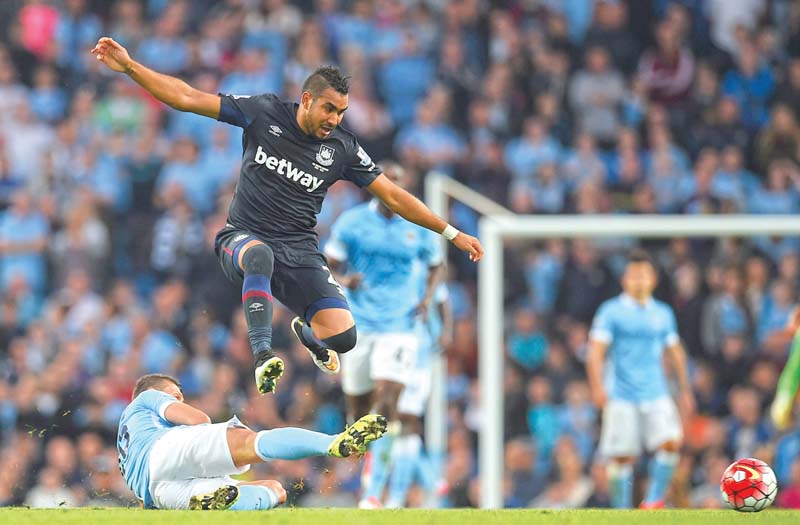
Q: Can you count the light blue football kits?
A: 4